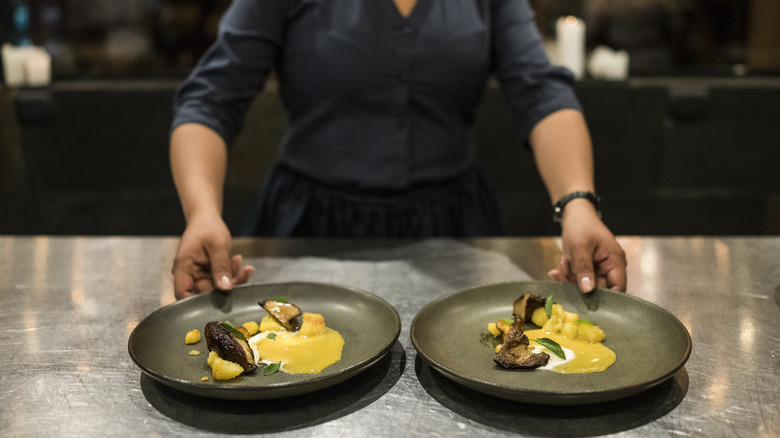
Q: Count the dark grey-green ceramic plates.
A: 2